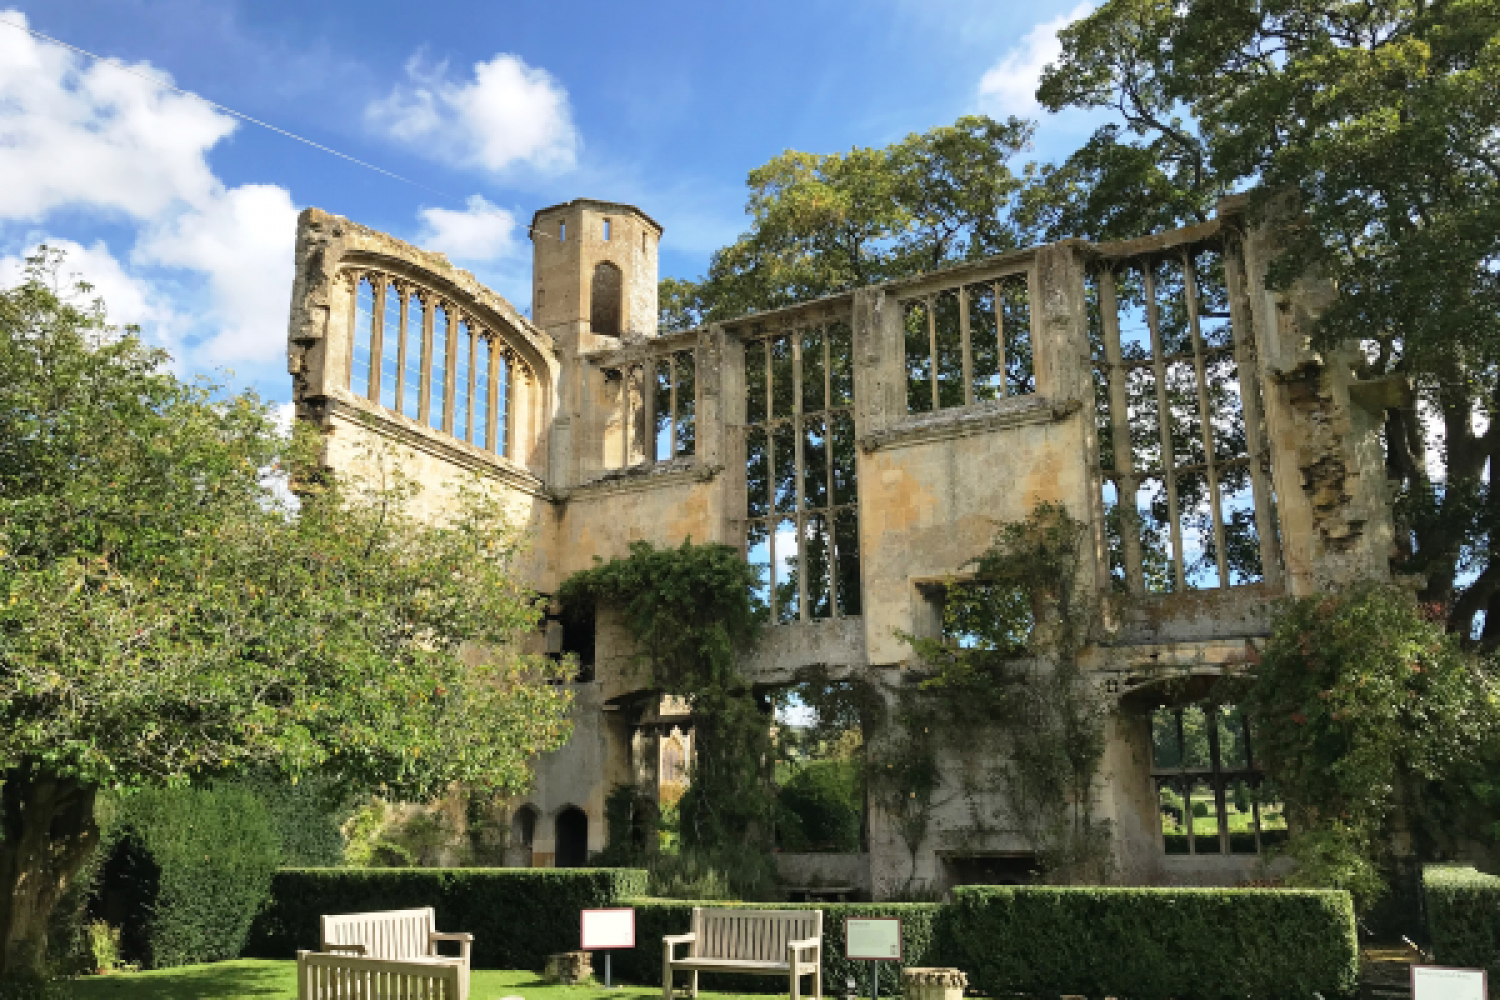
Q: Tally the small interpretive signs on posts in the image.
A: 3